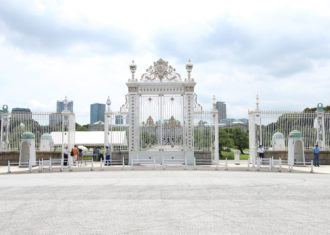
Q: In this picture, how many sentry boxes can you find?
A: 4